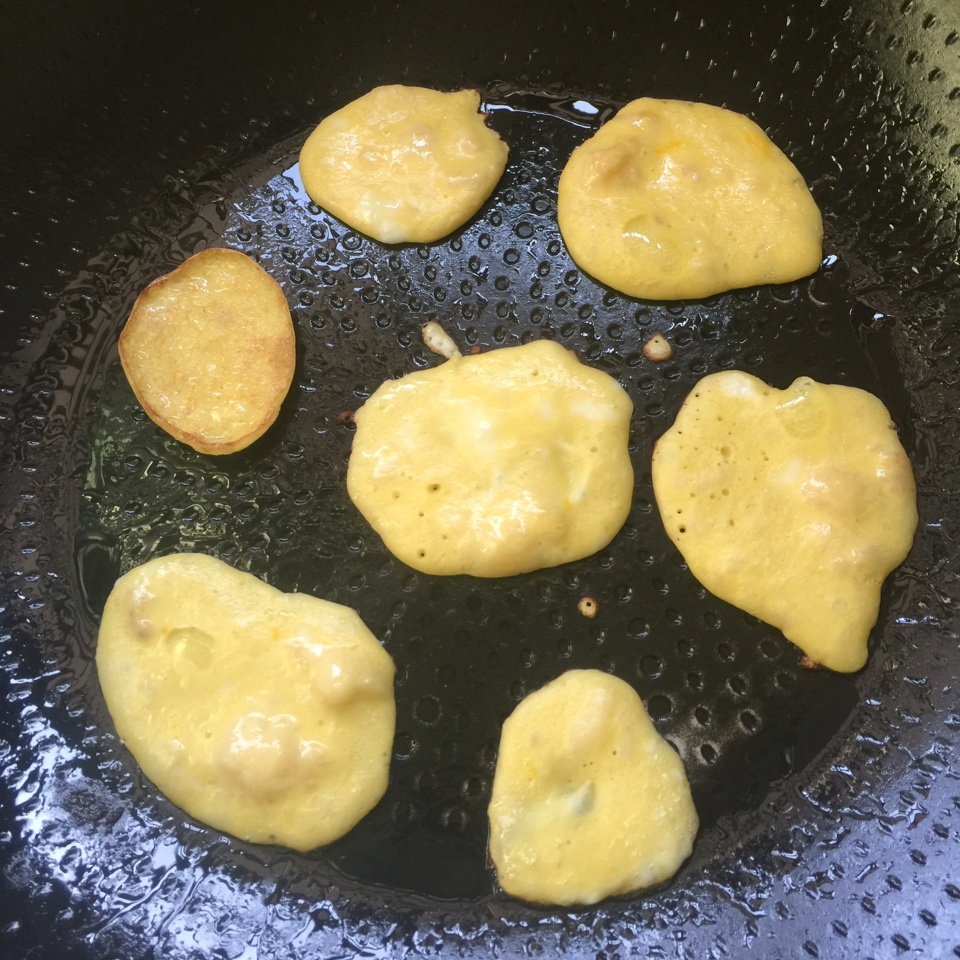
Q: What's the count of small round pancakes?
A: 7